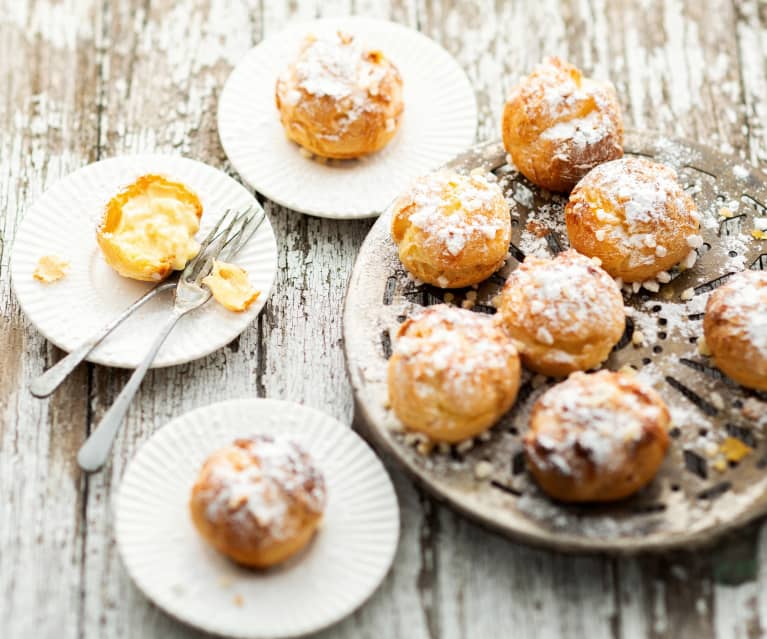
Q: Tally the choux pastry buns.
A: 10